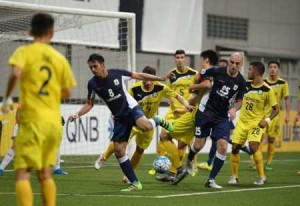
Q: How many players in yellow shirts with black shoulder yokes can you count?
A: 4